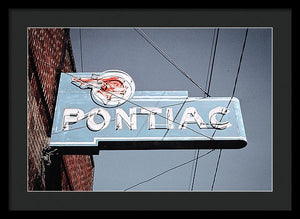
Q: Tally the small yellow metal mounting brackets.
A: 0